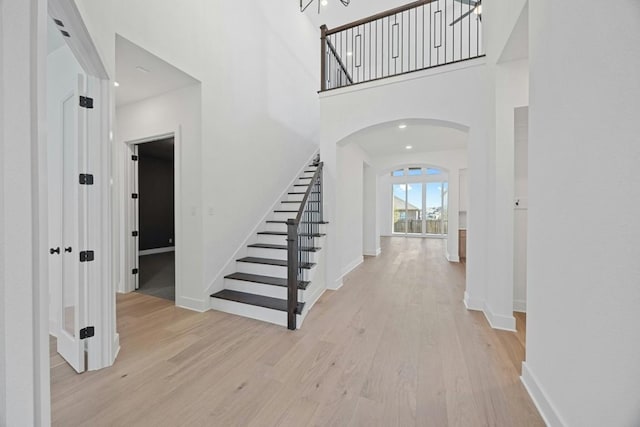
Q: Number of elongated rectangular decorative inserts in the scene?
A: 3